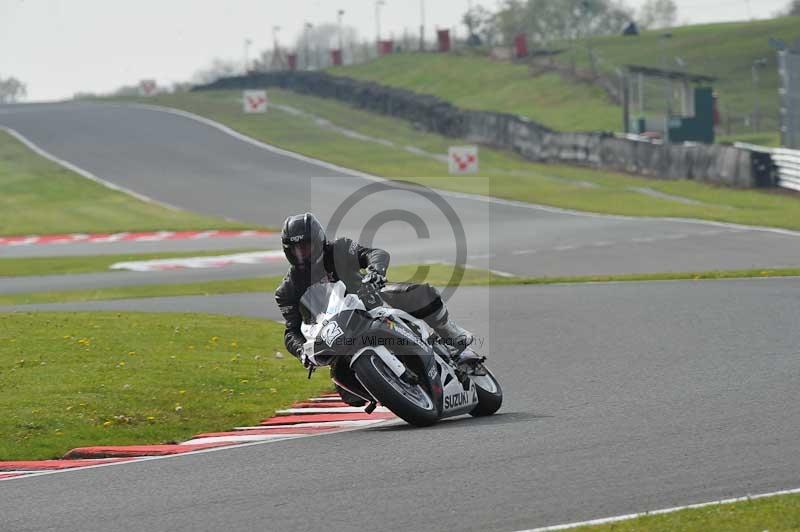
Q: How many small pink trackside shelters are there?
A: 5